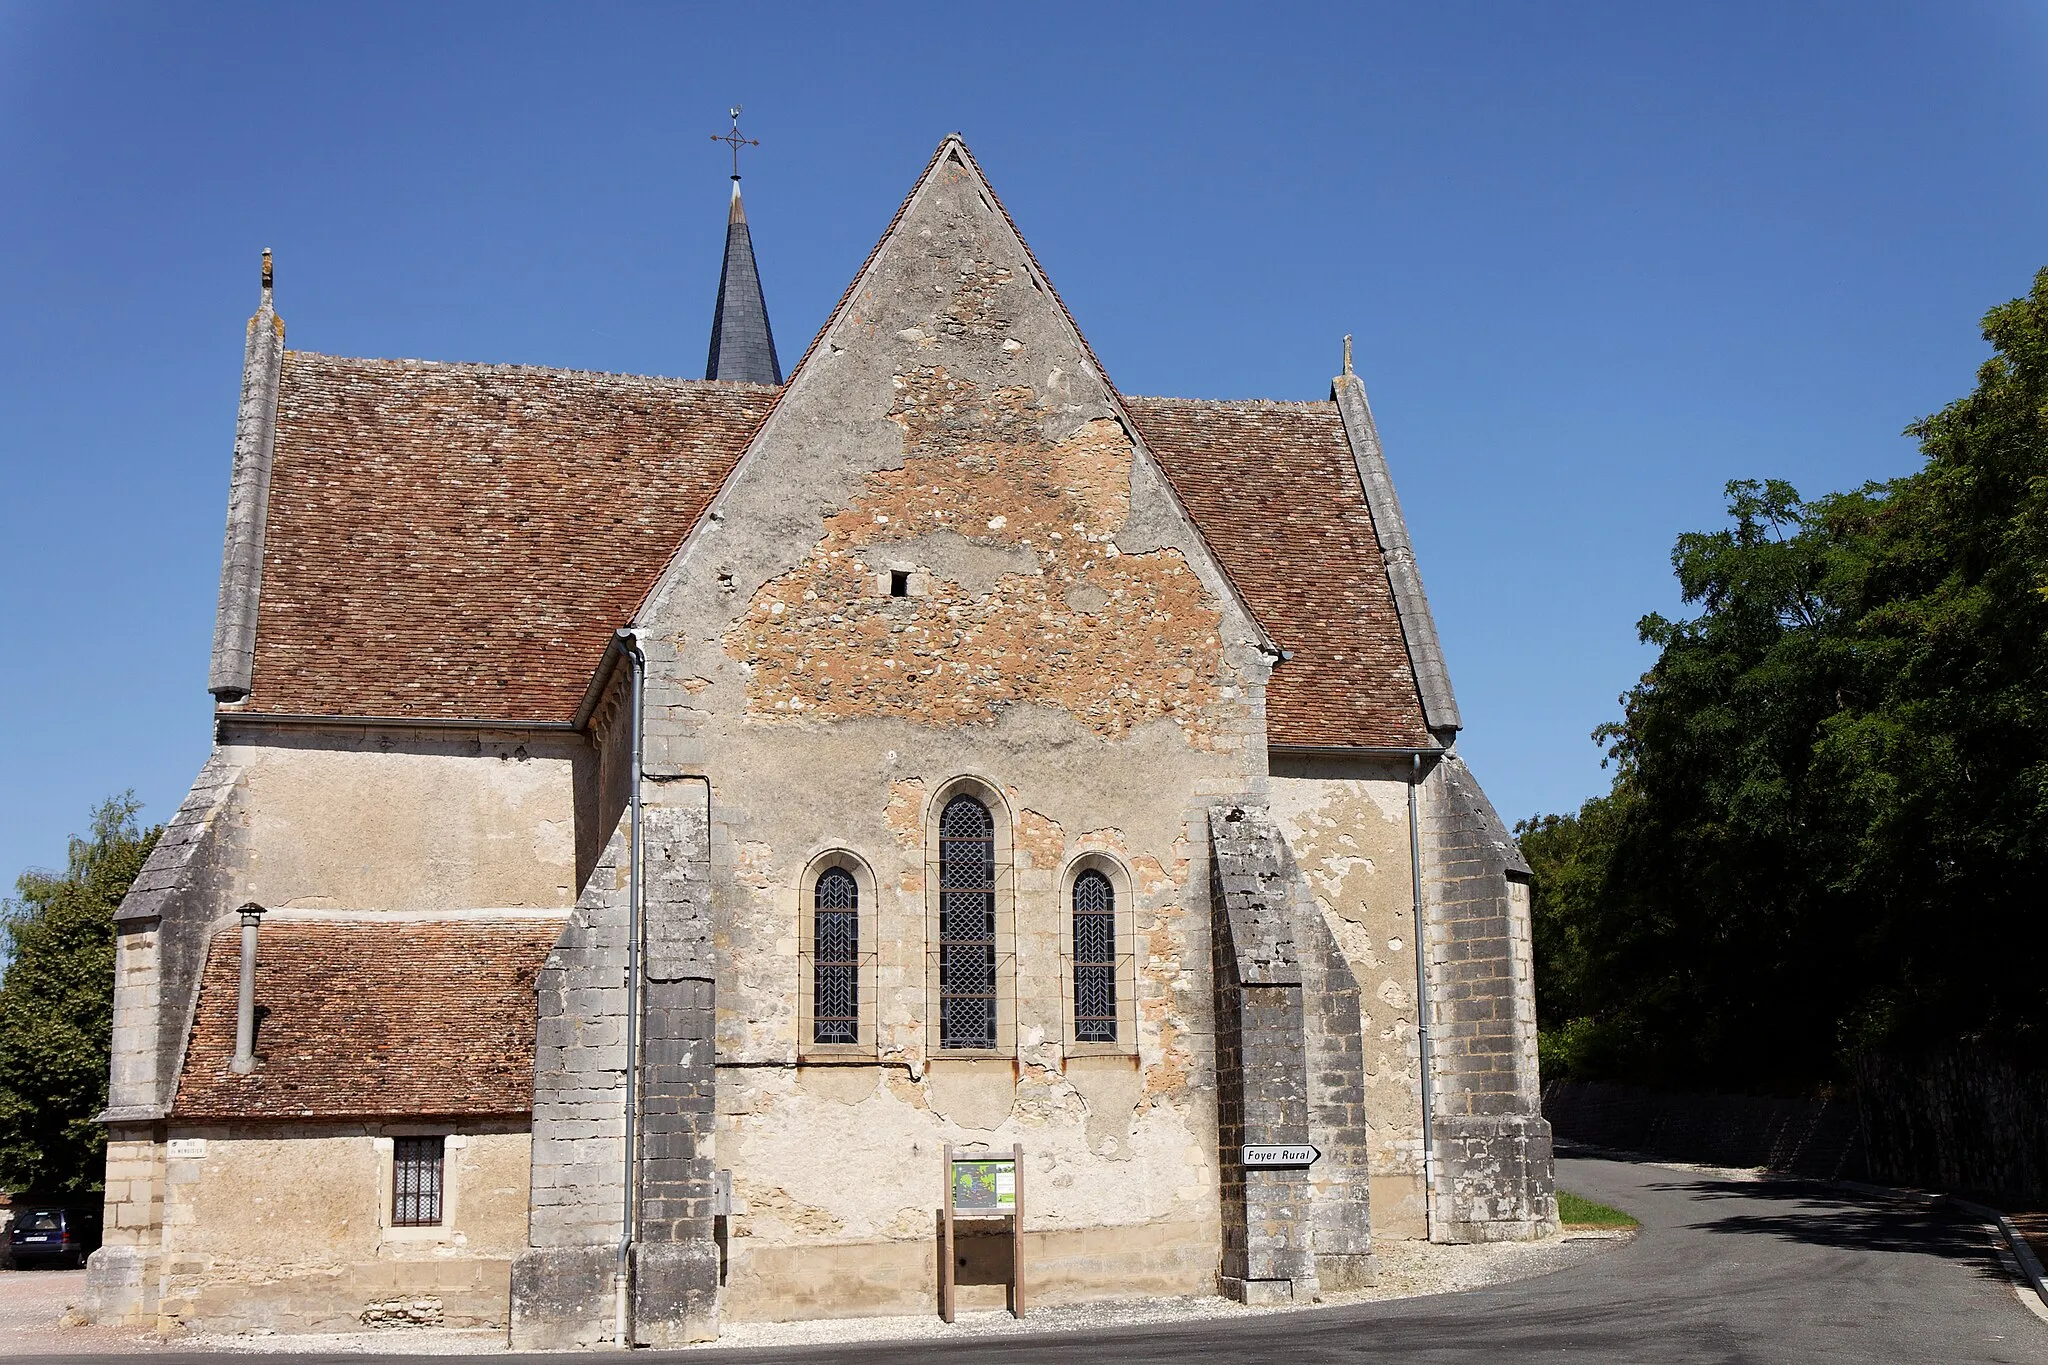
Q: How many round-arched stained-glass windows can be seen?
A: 3